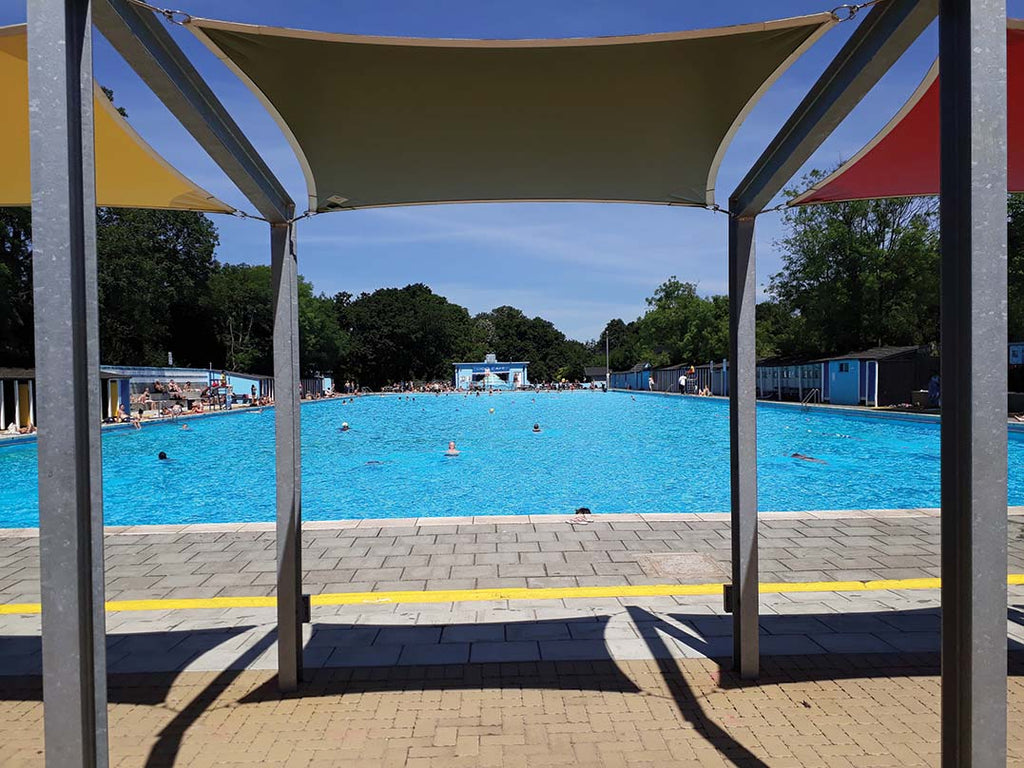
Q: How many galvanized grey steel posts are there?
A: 4